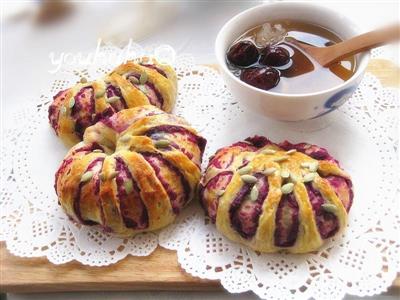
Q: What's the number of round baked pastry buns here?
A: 3